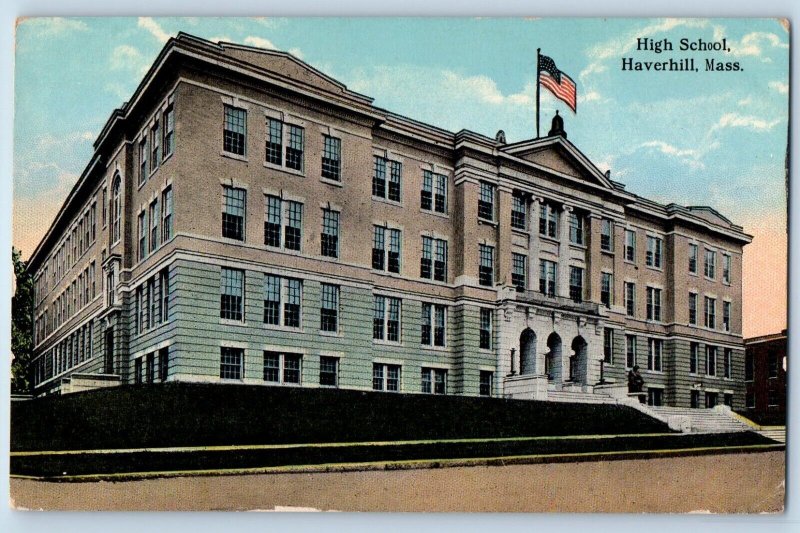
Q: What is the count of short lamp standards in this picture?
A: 4